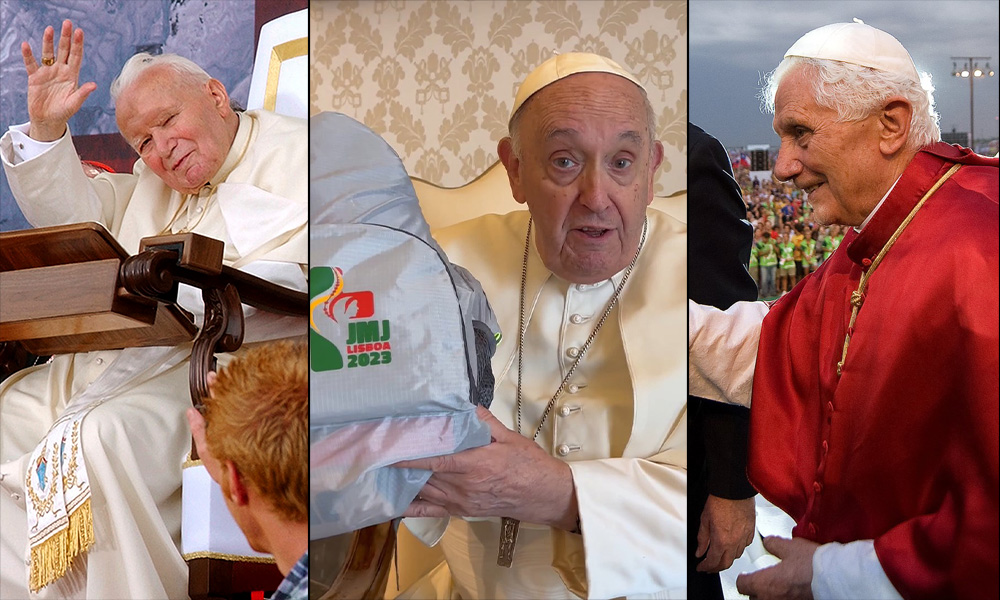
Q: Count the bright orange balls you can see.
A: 0